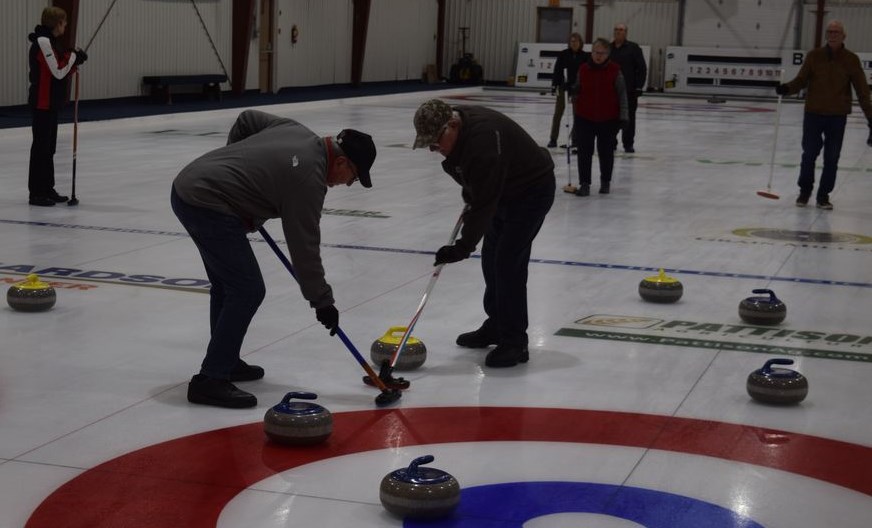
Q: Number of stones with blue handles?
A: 4